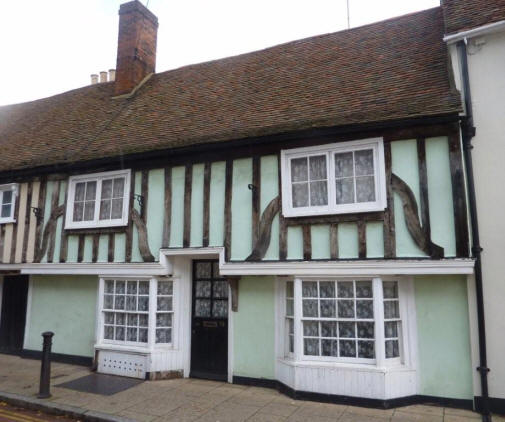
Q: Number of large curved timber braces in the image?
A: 4